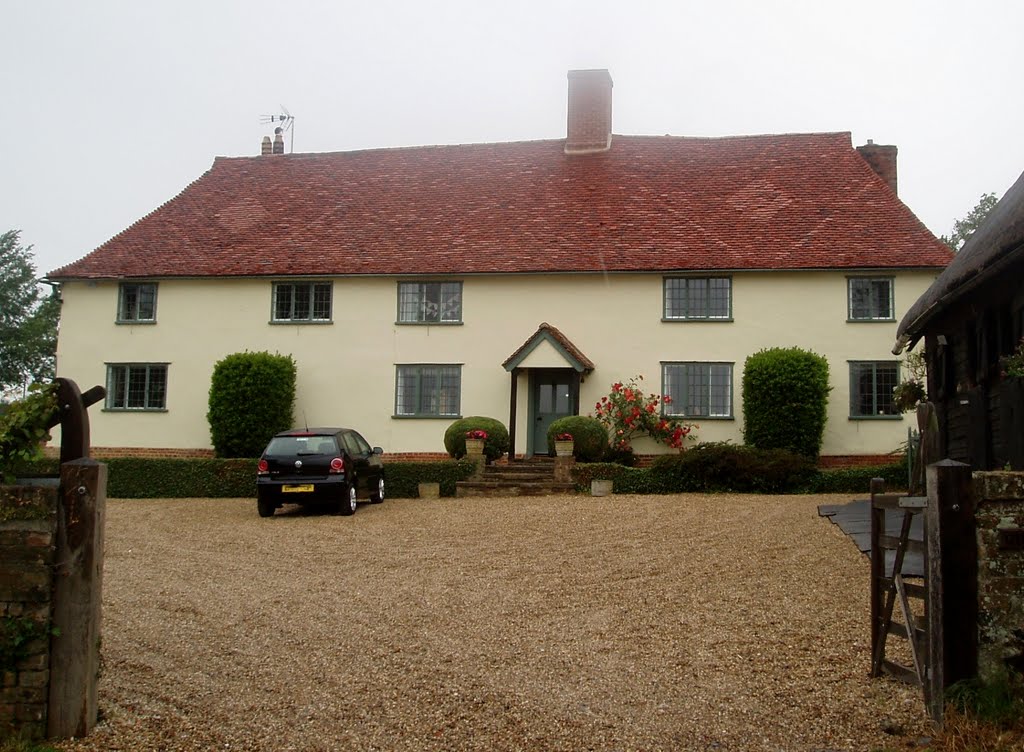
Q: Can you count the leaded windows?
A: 9